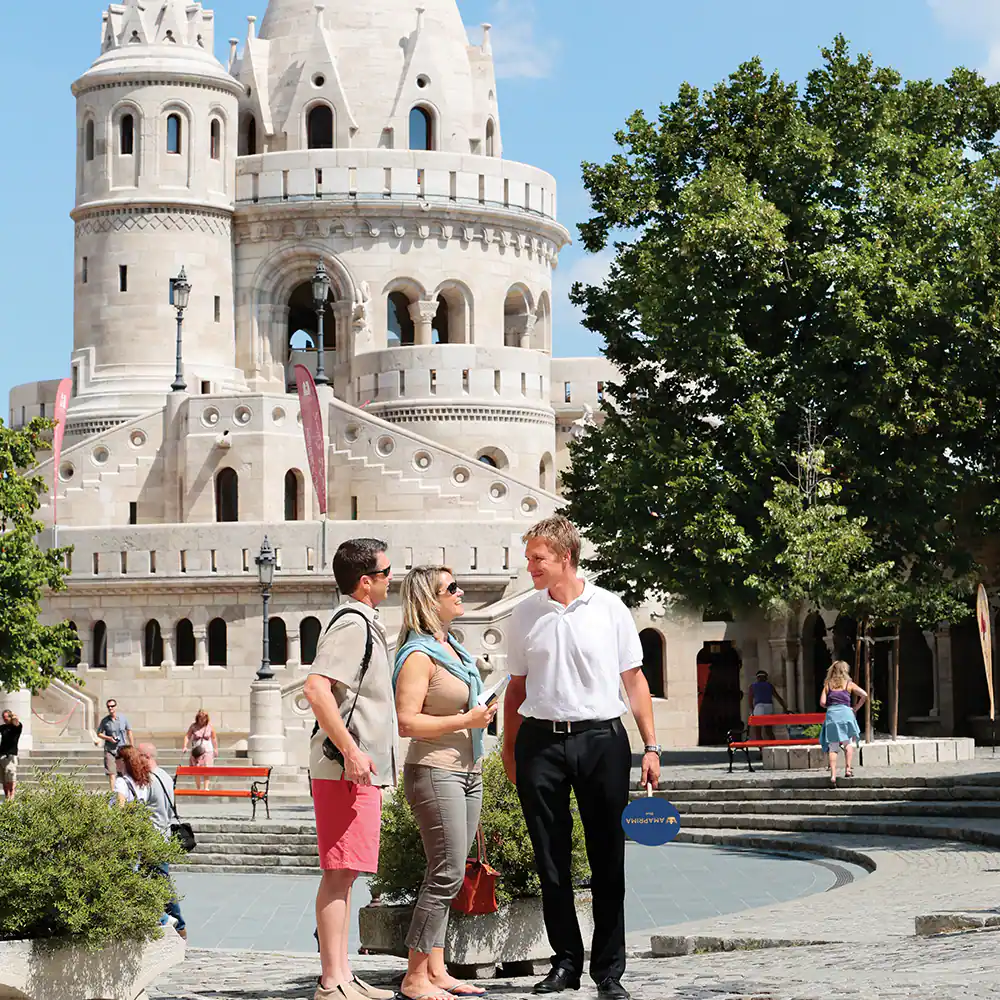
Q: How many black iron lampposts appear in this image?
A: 3